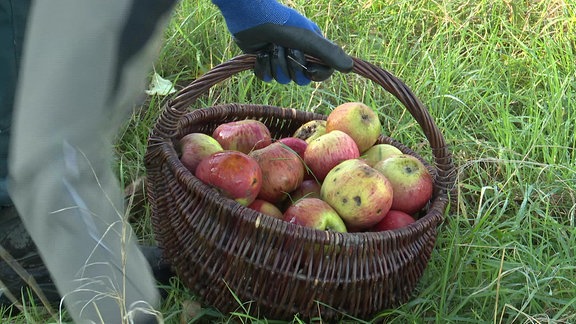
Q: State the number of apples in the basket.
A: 15